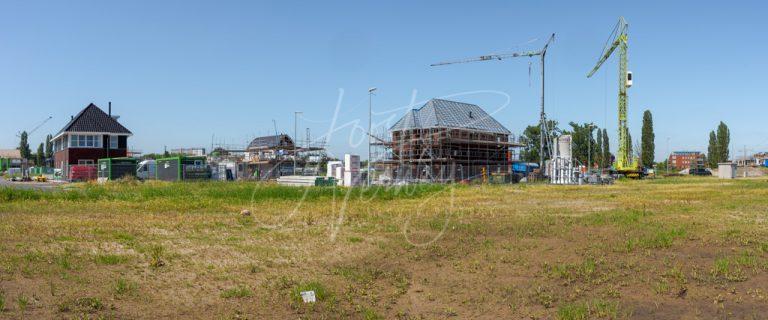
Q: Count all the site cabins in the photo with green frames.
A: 2